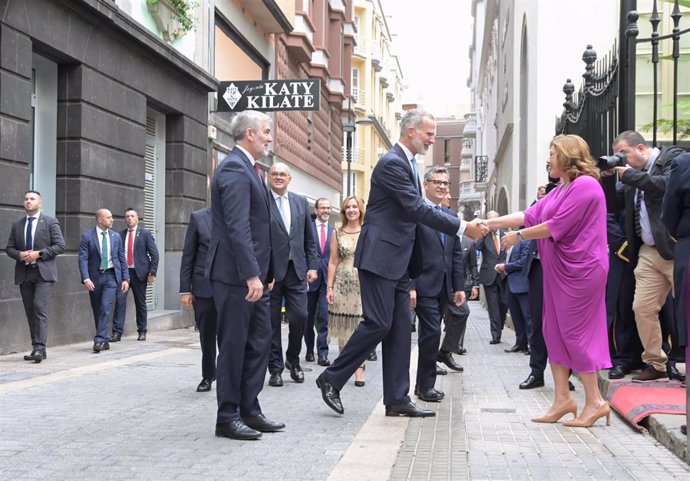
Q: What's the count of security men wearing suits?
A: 3